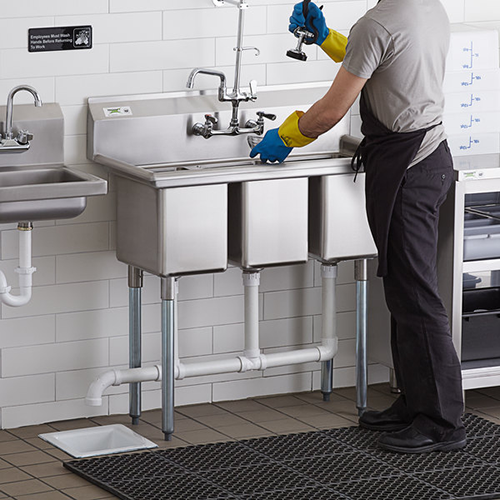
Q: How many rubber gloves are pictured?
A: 2